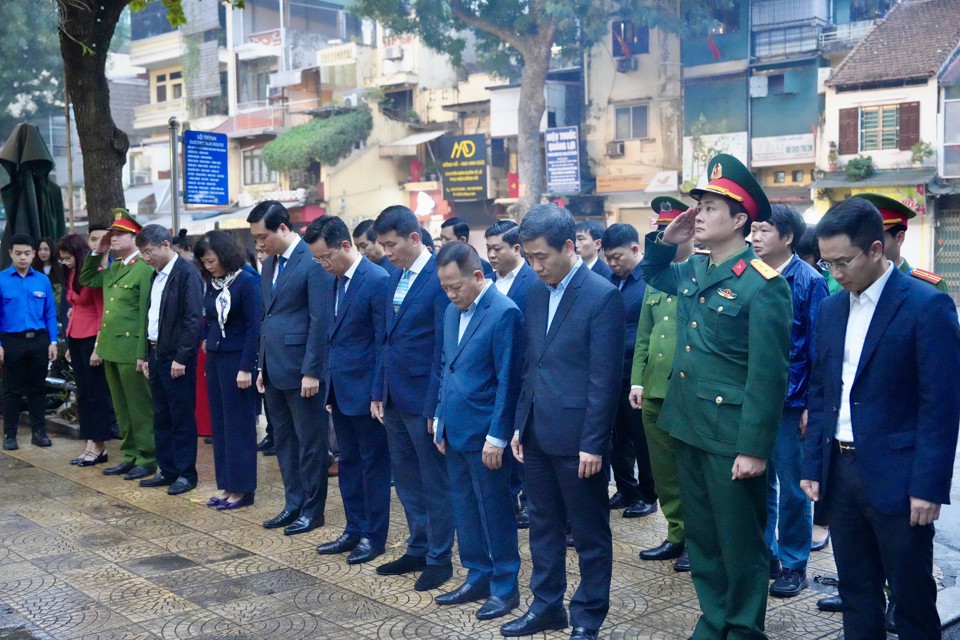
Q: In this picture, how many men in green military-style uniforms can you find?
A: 4